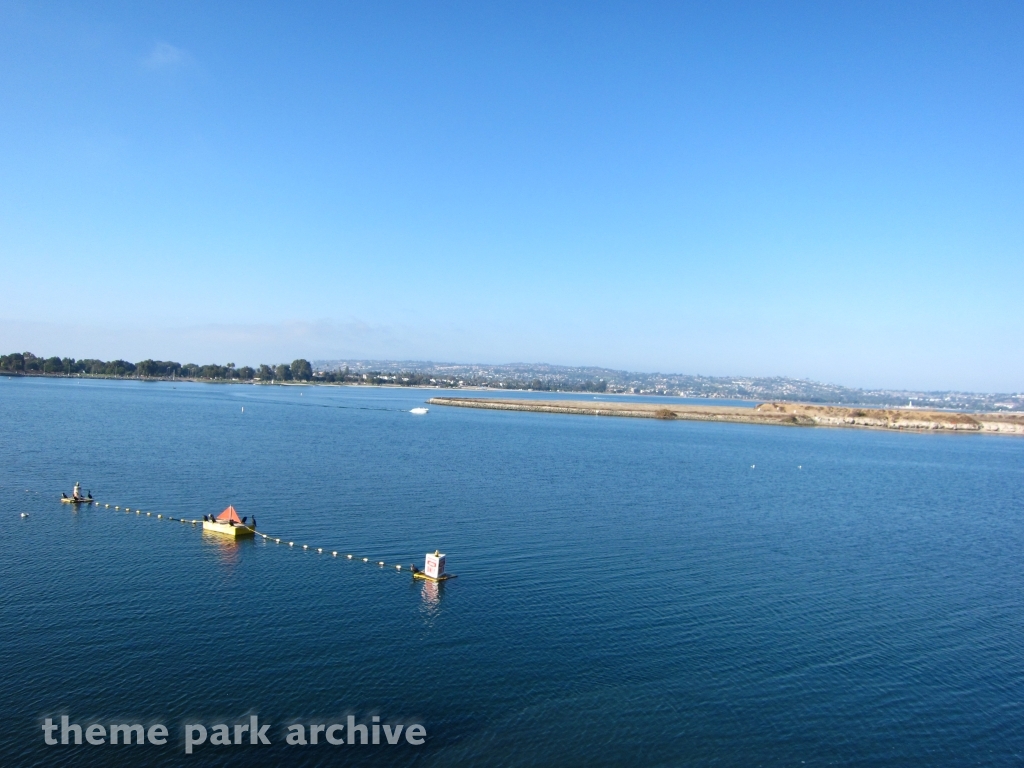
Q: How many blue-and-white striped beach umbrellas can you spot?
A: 0